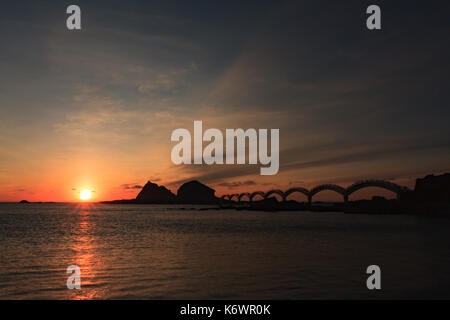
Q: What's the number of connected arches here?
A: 8